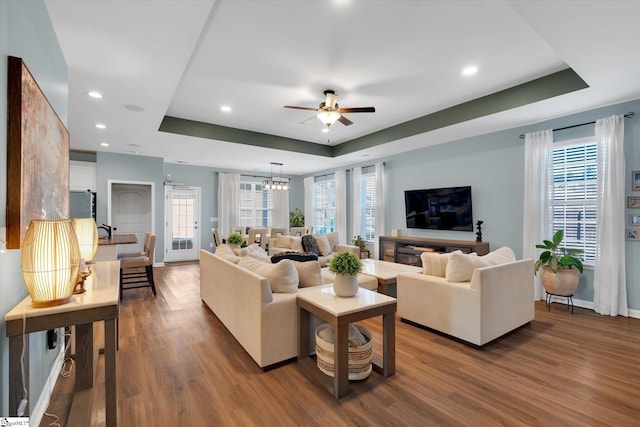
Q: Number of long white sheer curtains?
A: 8